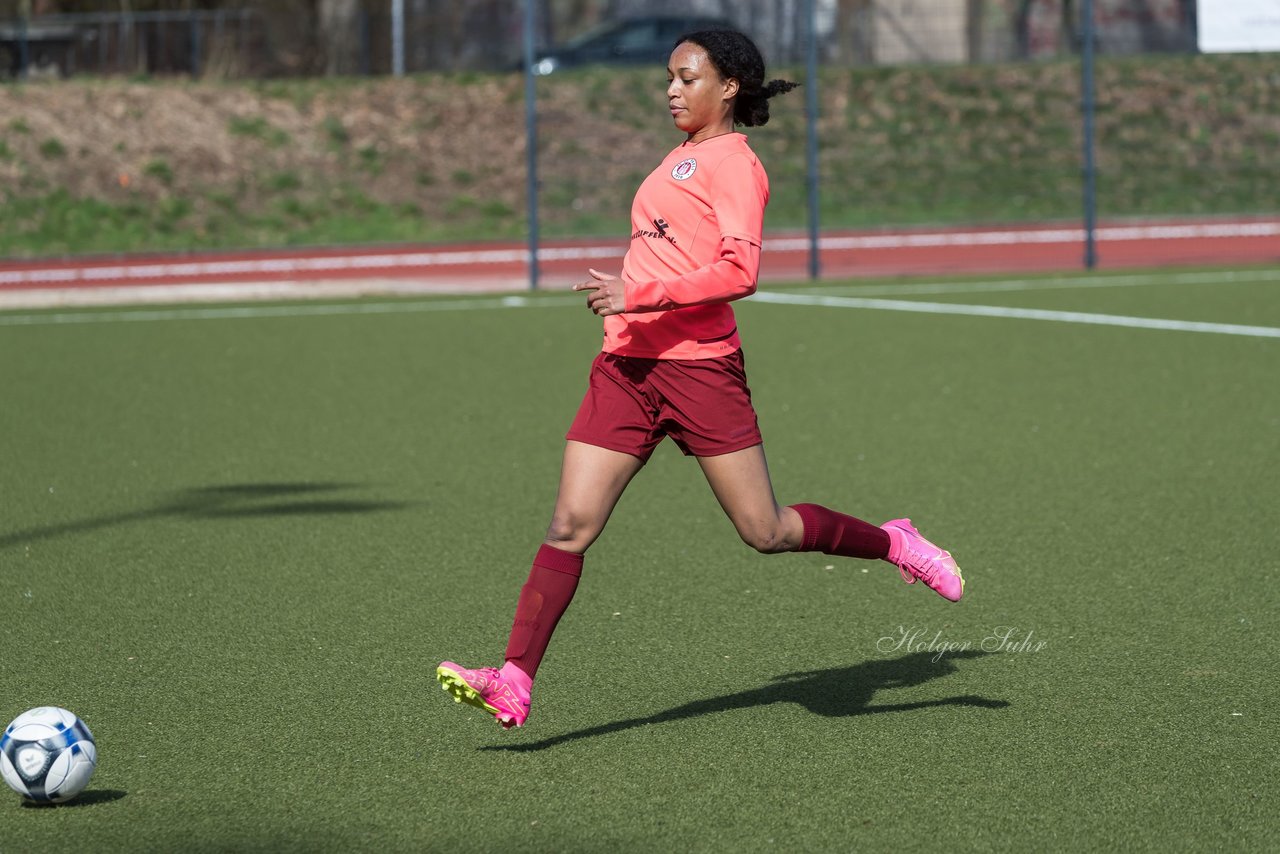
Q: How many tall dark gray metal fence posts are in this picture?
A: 3